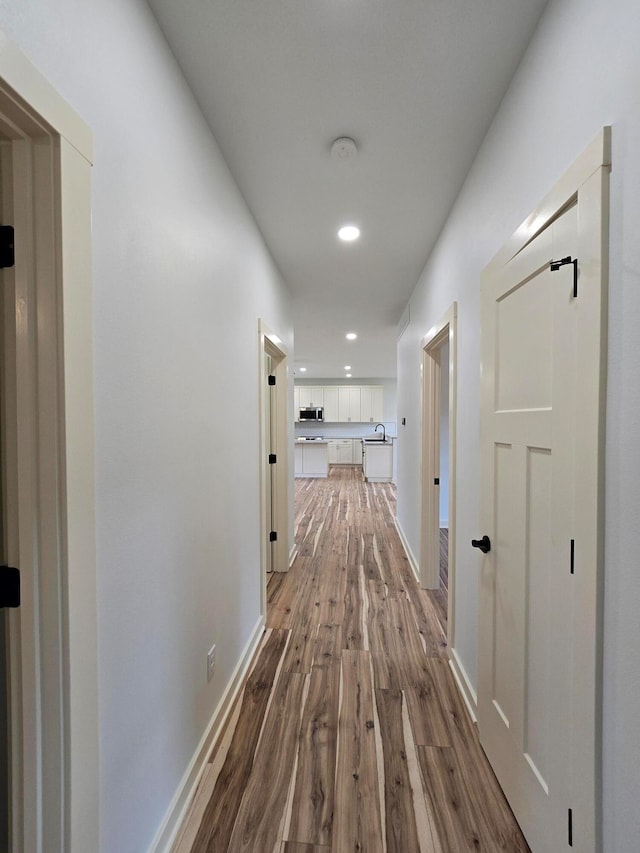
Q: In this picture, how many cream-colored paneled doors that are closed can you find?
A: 1